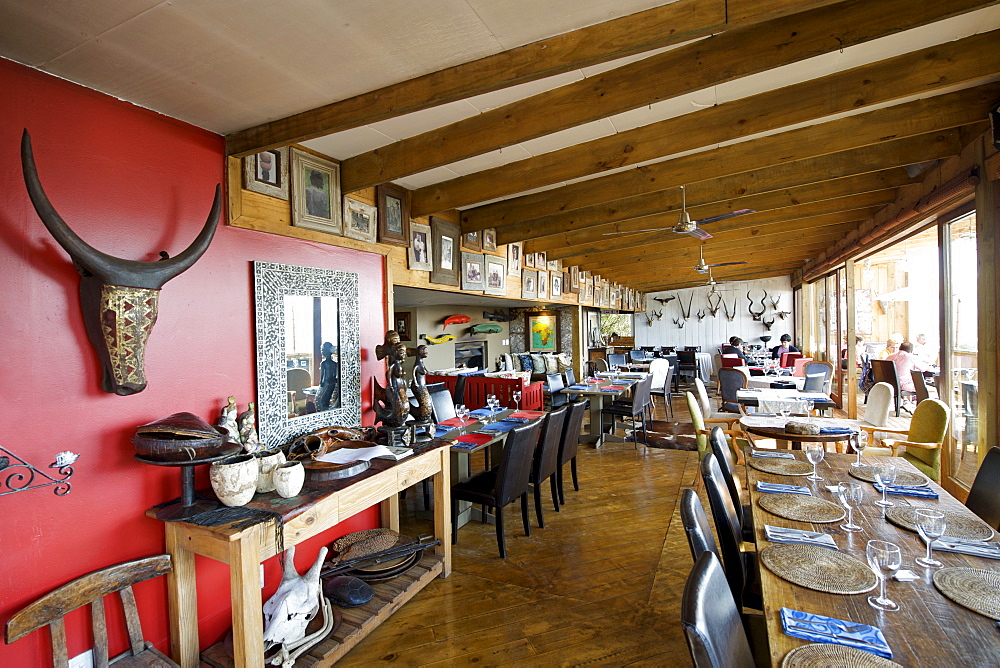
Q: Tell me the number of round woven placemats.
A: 7